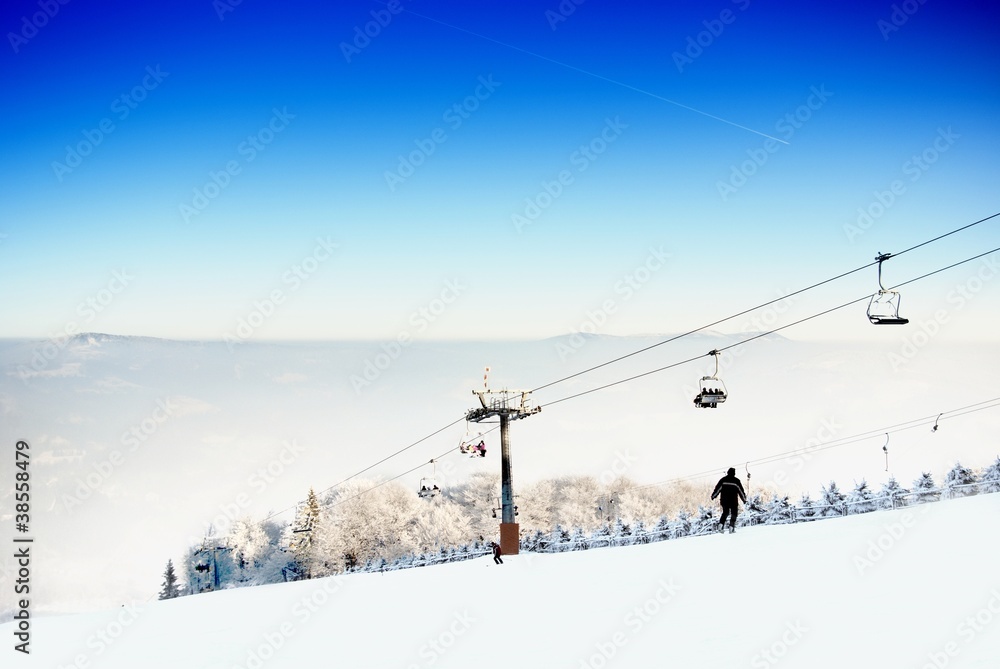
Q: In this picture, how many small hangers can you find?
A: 3